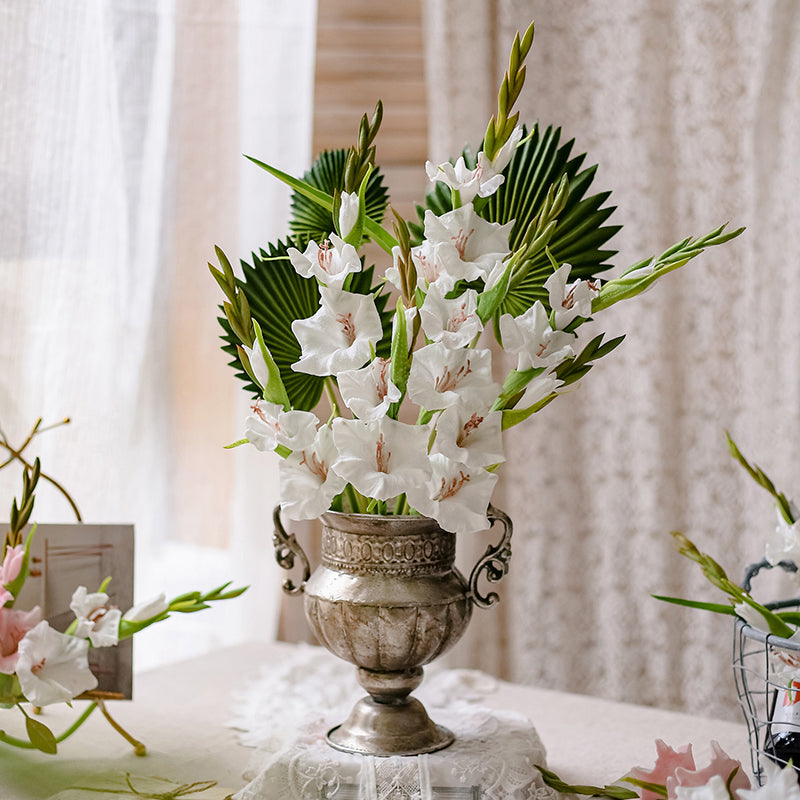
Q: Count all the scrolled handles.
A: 2